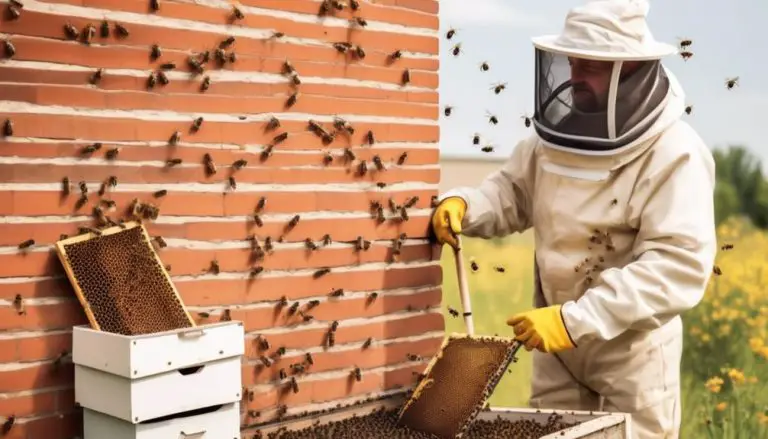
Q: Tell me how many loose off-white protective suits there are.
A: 1